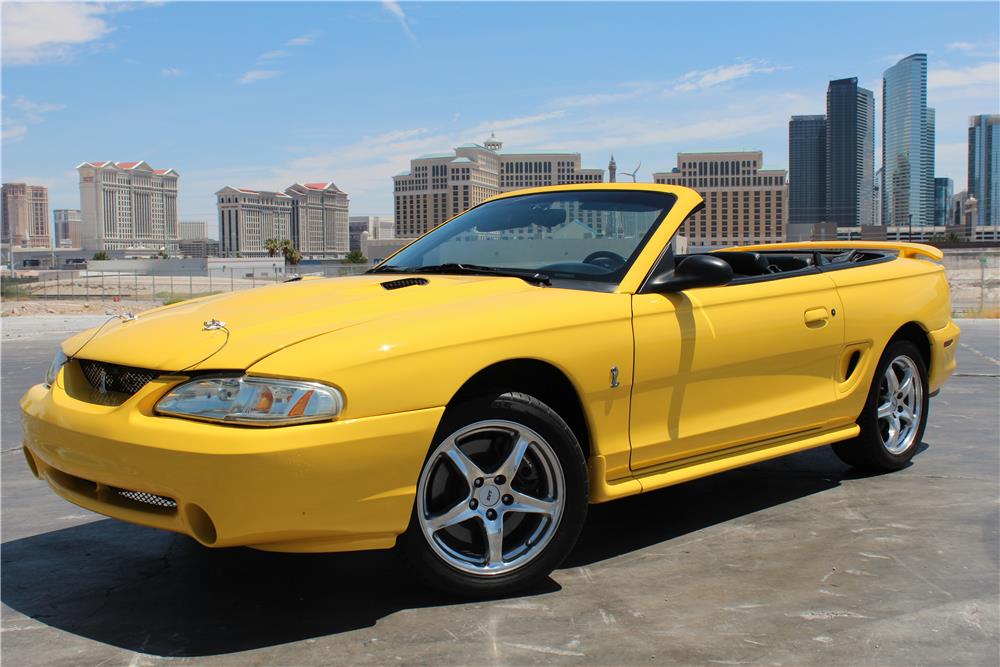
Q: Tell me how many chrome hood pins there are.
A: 2